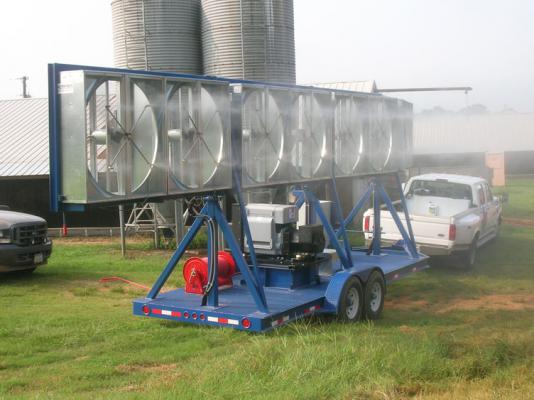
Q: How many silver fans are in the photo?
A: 6